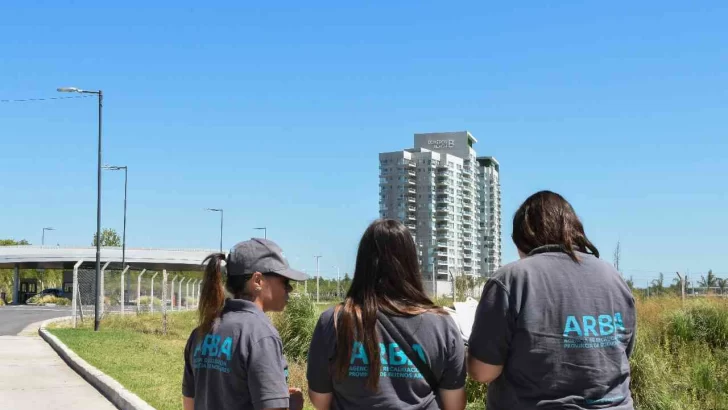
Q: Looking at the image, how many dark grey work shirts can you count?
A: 3